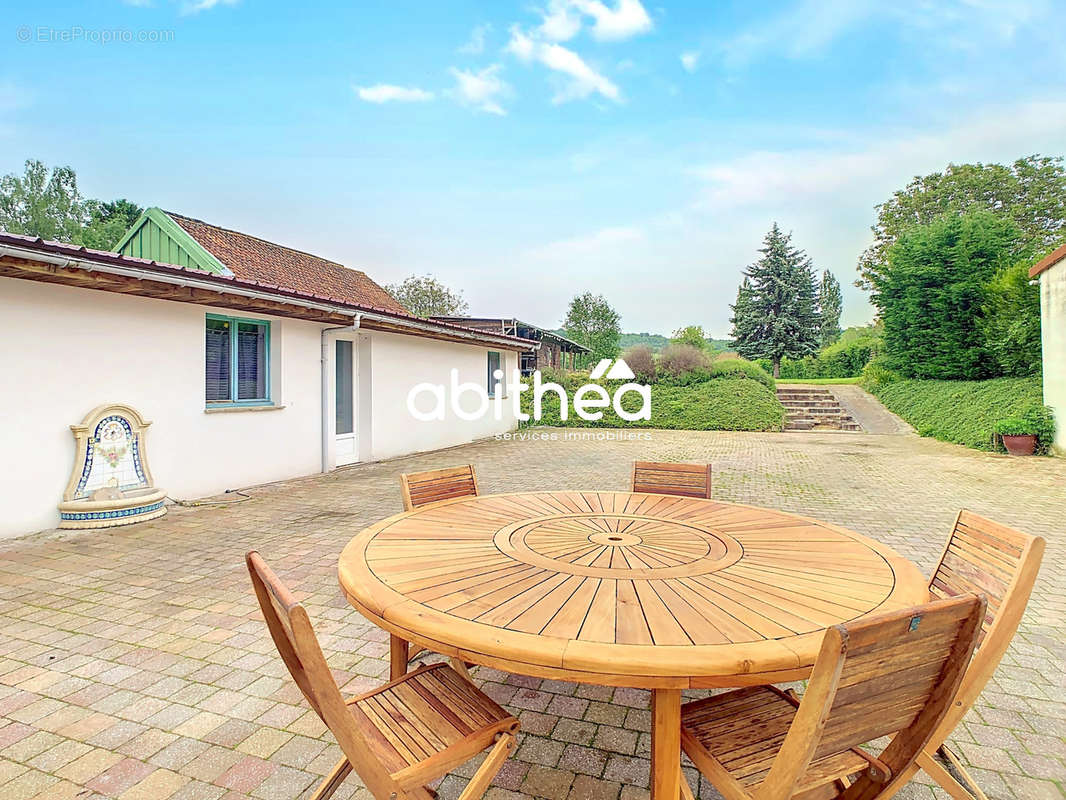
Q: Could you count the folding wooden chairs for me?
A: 5